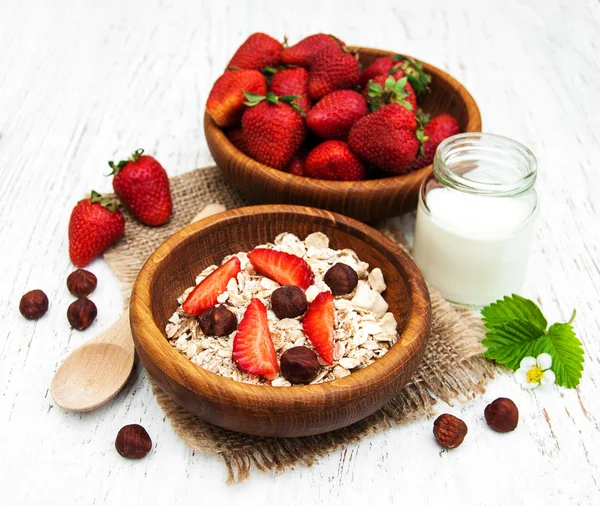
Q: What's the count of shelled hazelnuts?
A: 10